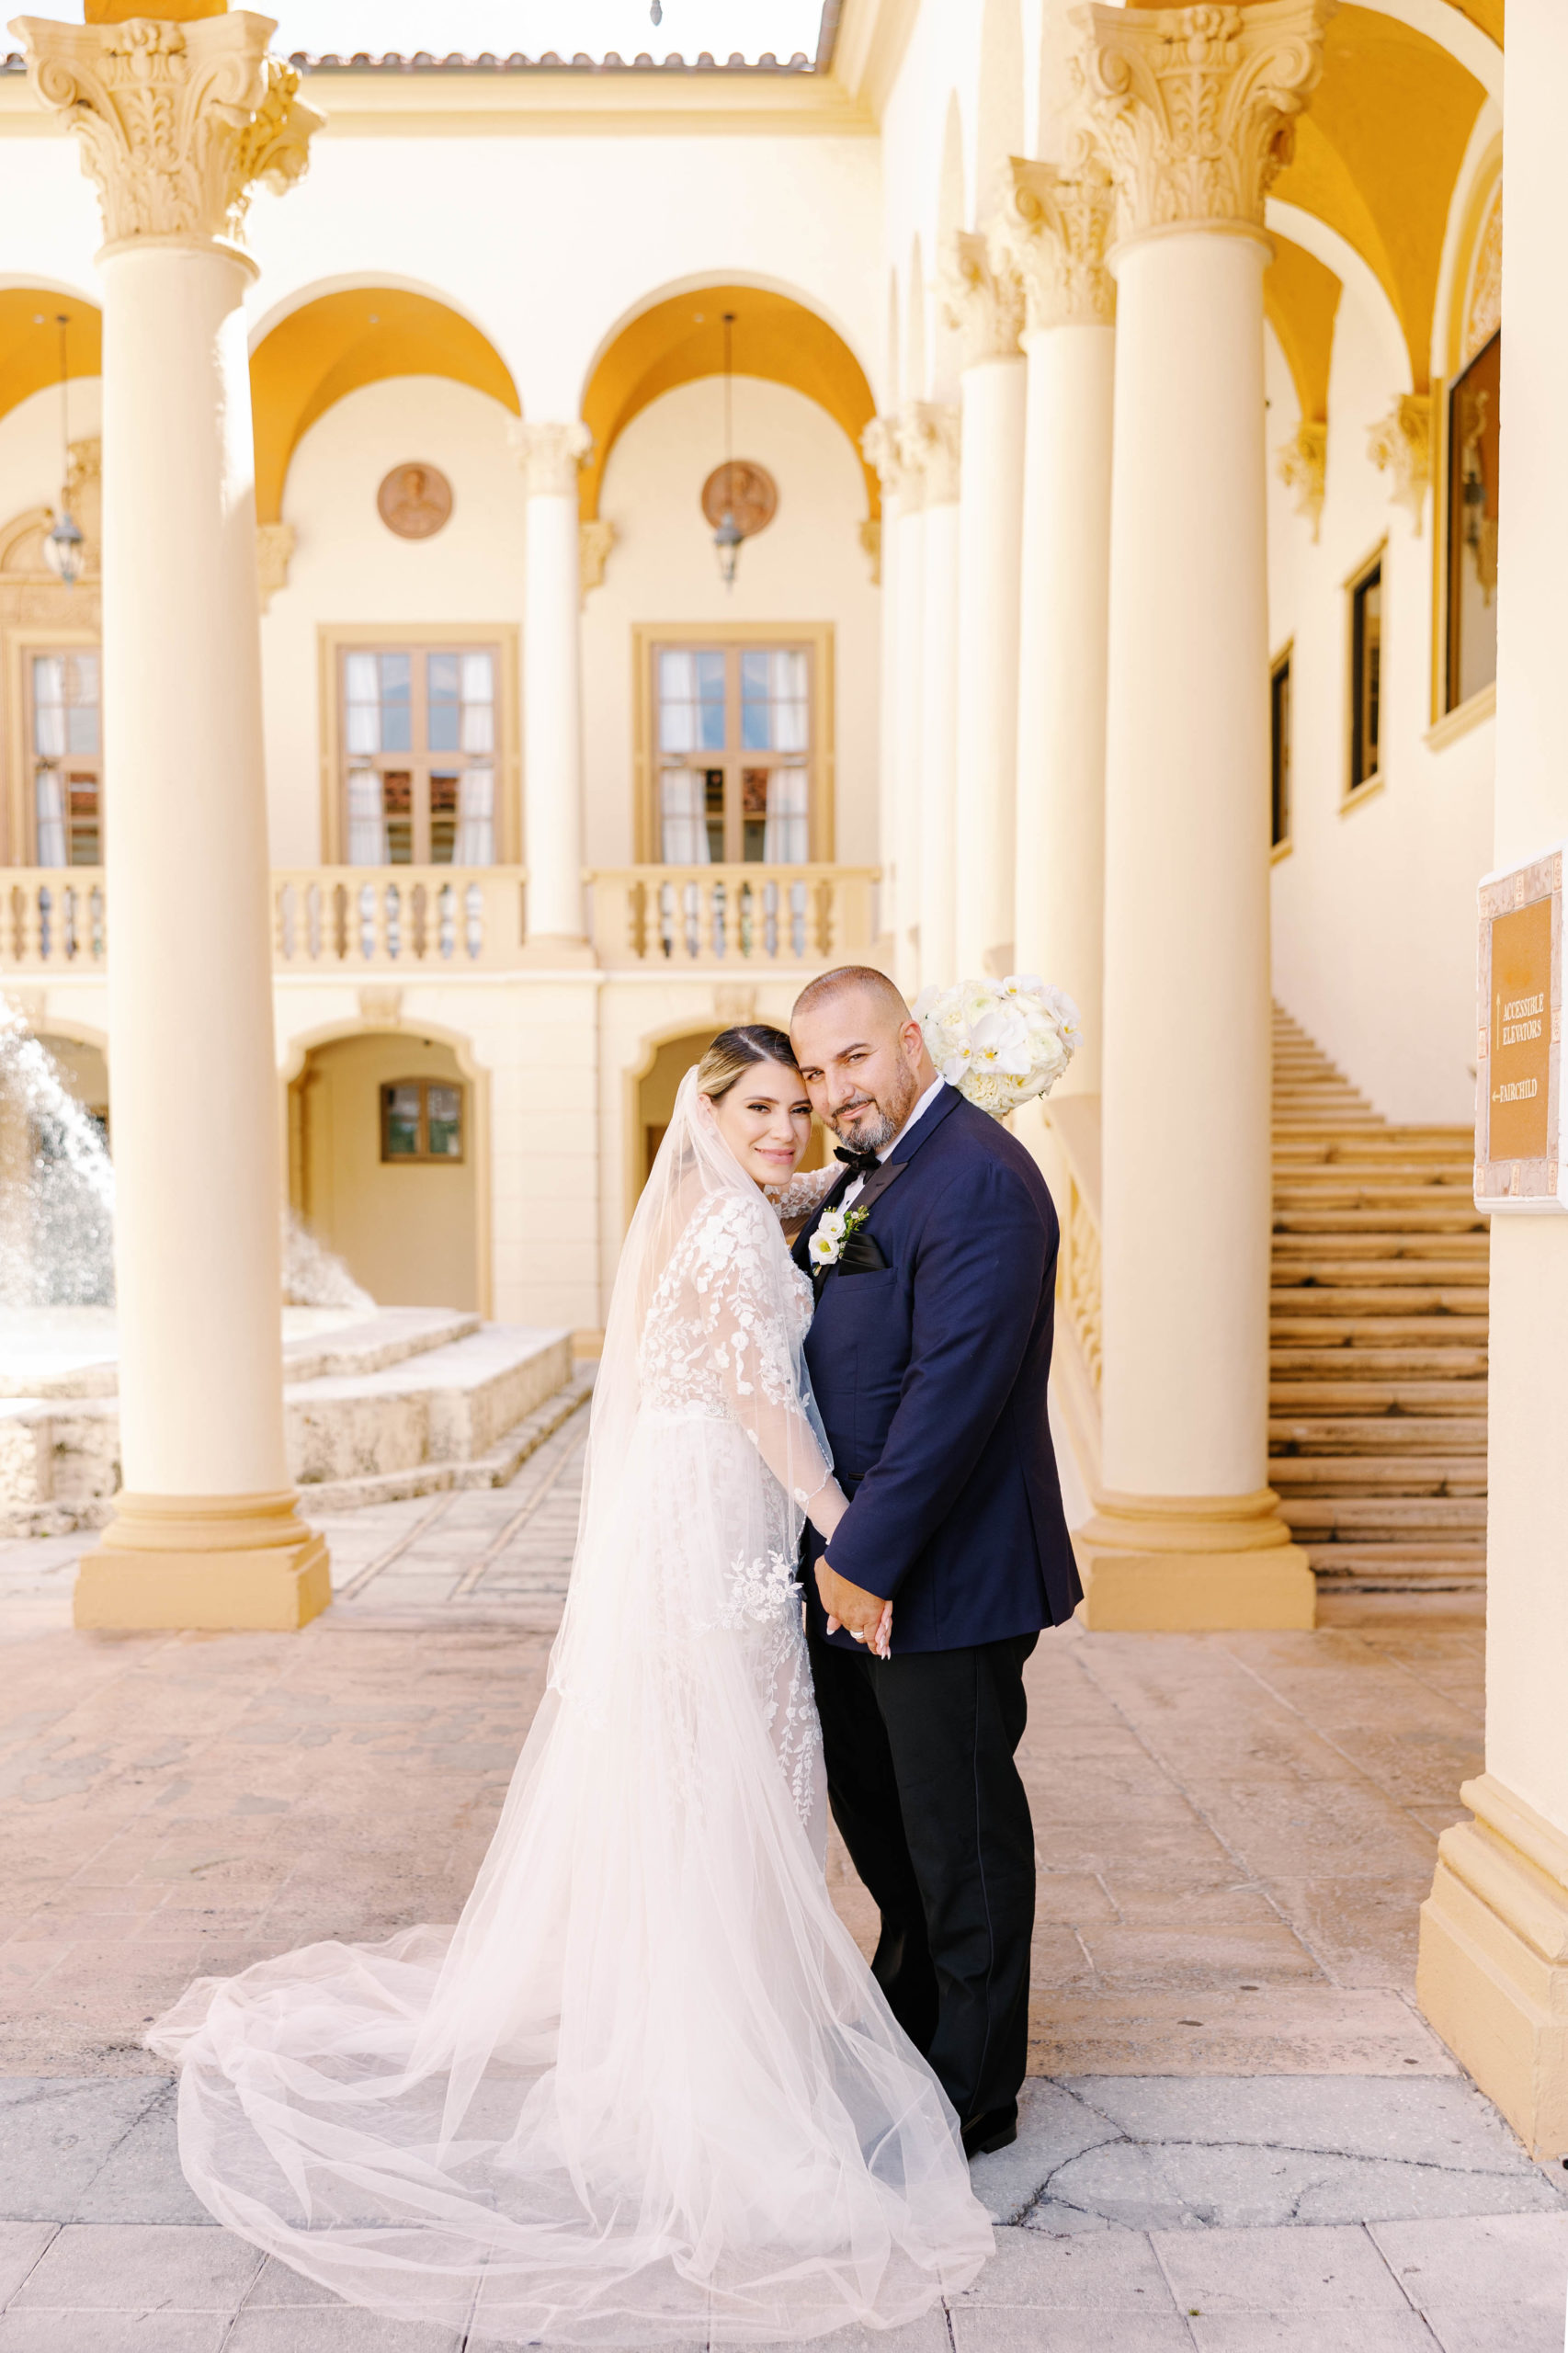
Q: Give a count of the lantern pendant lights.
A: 2